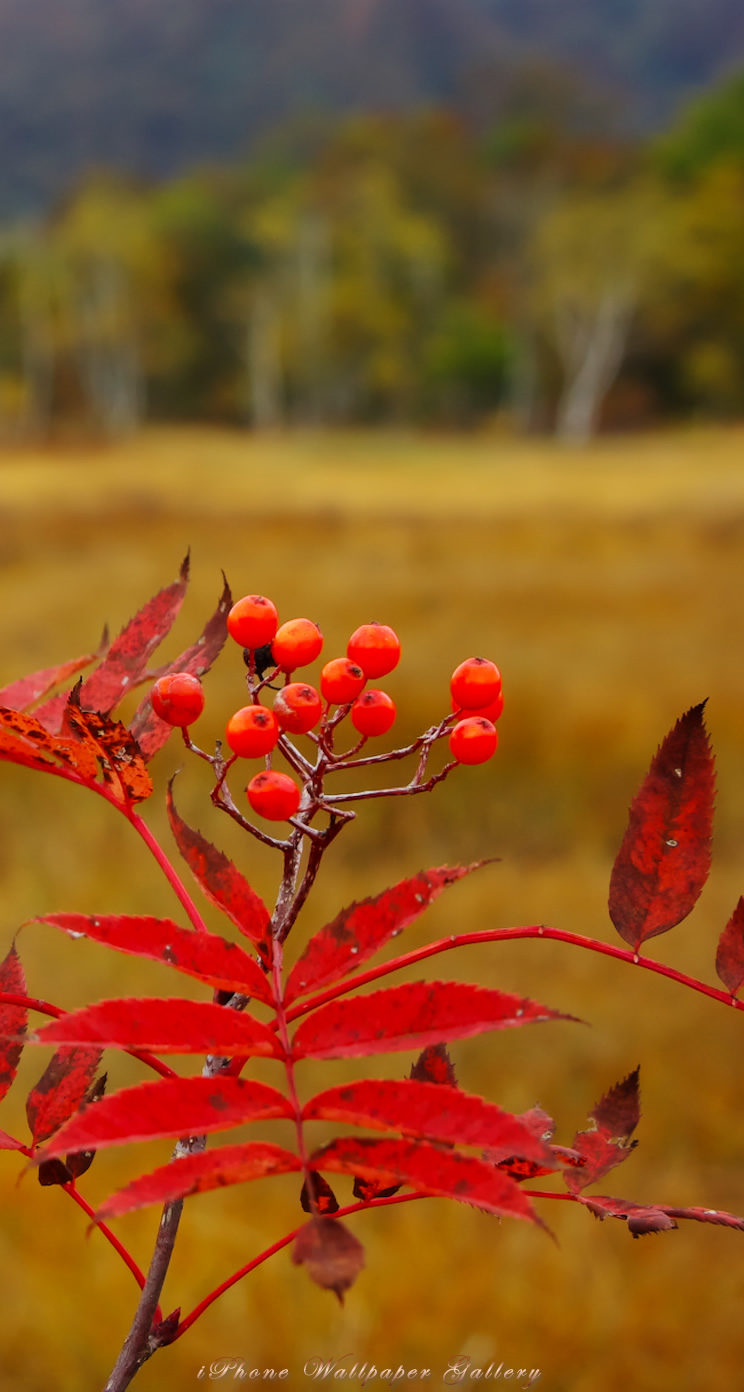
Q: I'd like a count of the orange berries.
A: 12